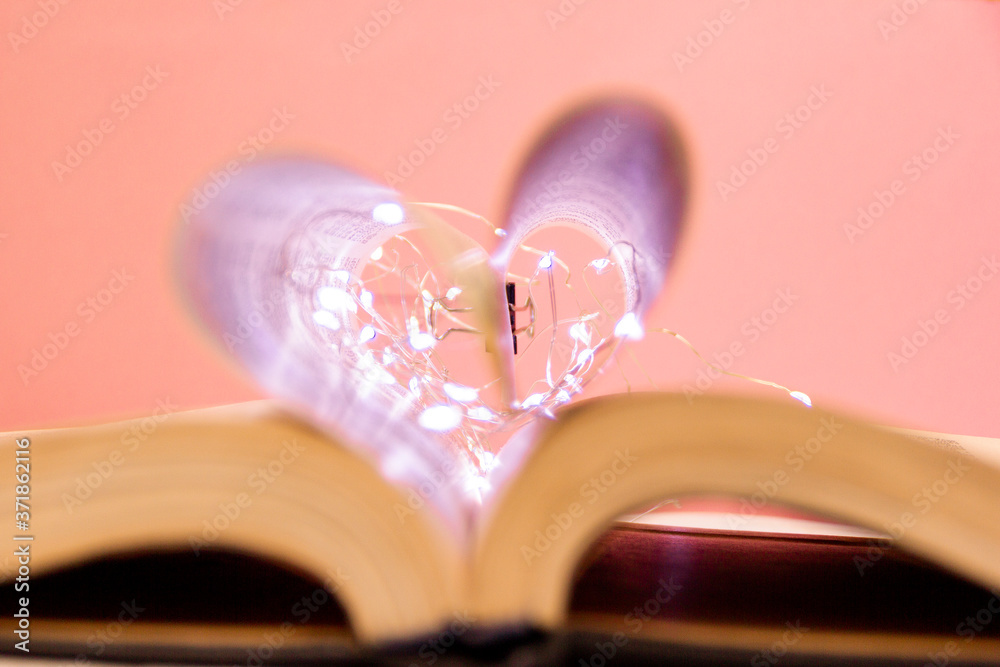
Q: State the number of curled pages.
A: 2